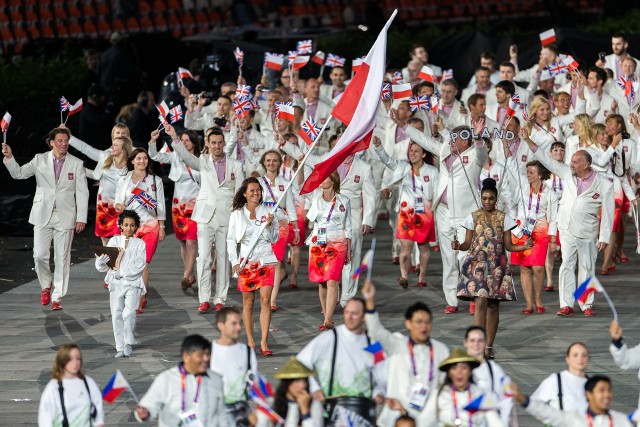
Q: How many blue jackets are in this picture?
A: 0